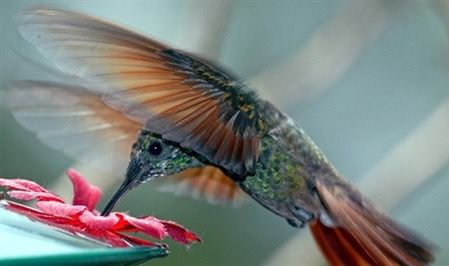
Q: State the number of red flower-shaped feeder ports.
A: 1